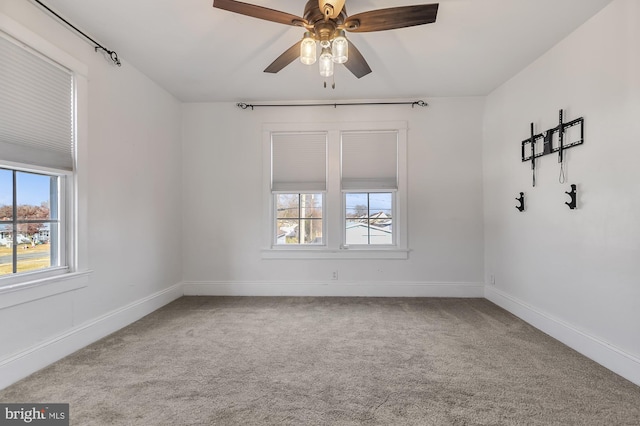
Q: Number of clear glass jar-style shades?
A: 3